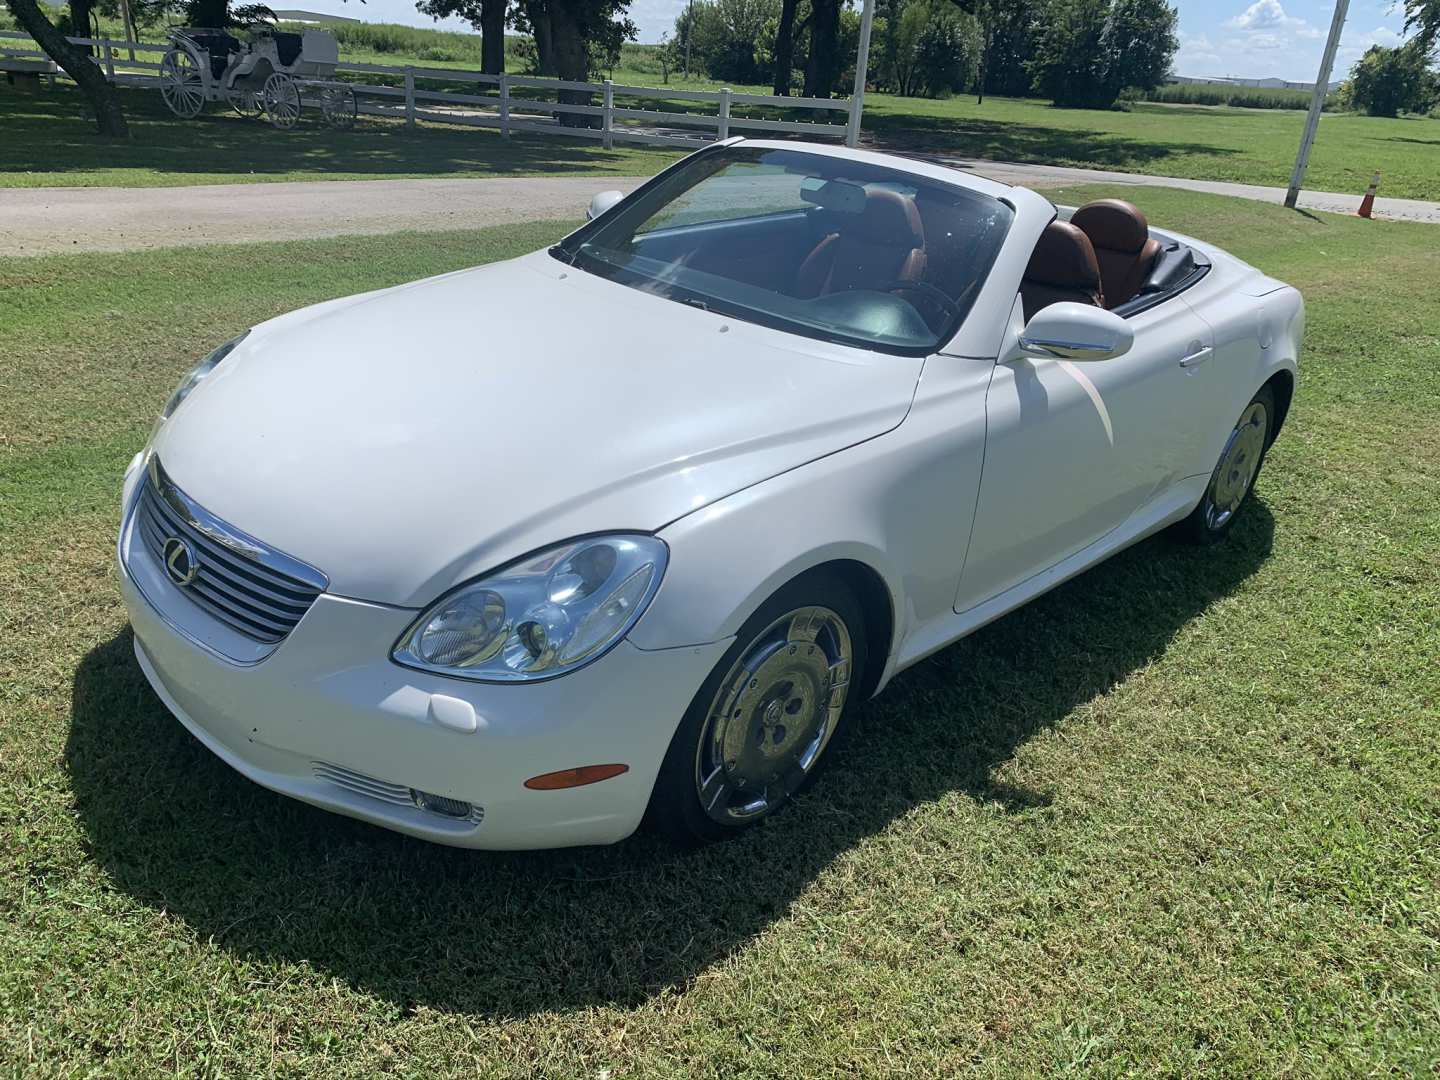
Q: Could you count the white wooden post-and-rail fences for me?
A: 1